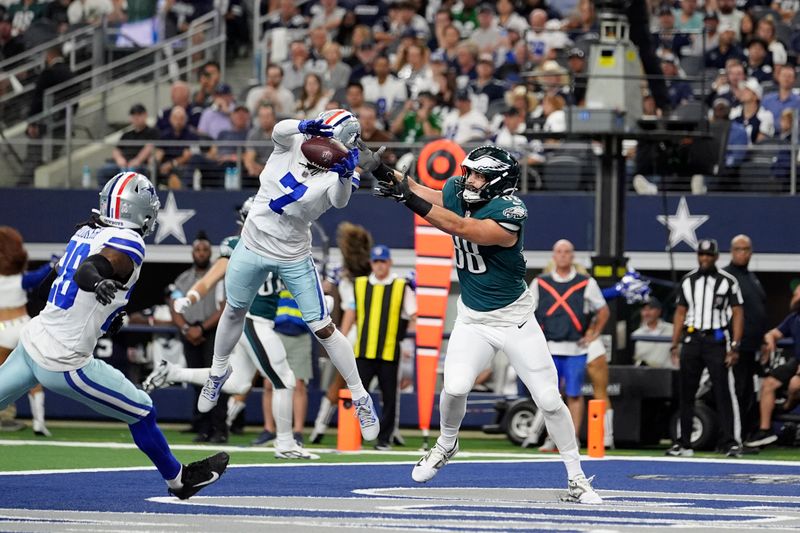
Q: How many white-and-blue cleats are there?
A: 2